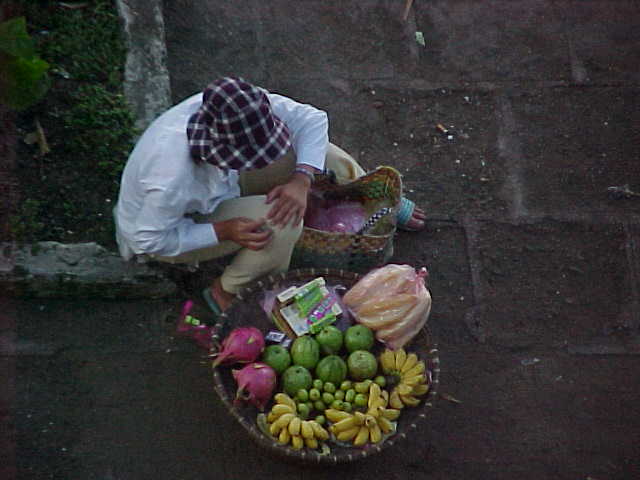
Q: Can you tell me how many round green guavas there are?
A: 7